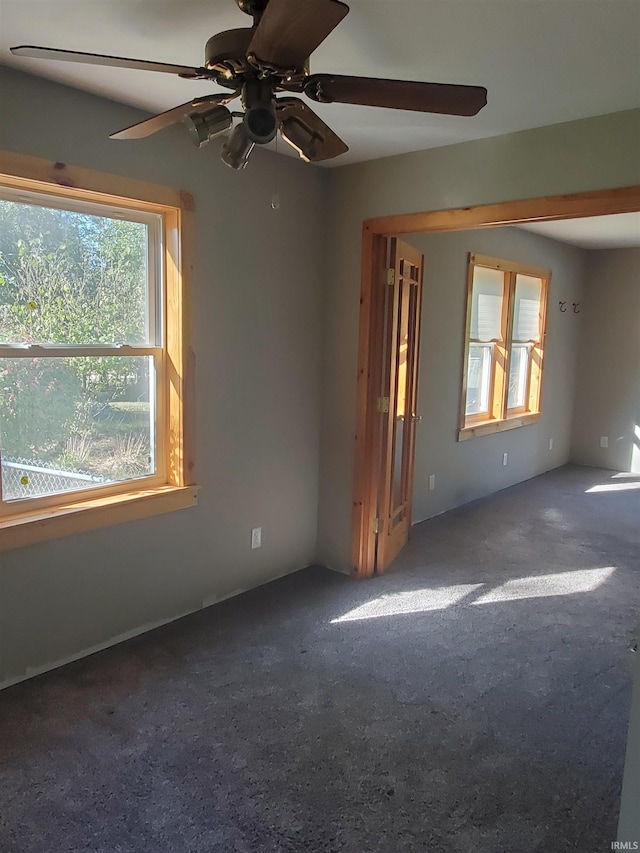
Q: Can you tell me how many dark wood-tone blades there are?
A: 5